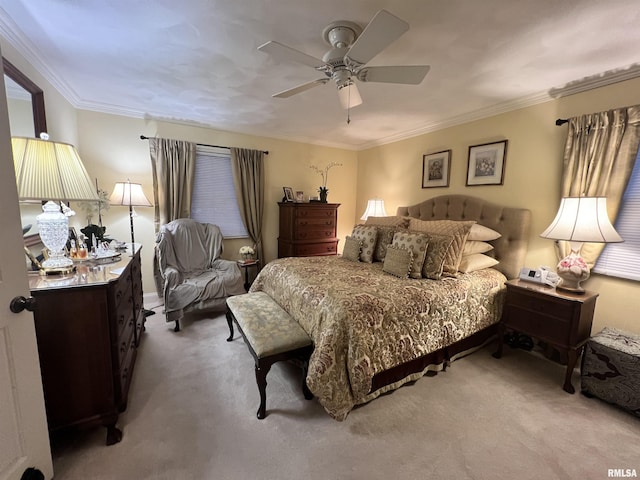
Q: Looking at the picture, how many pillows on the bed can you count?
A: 11